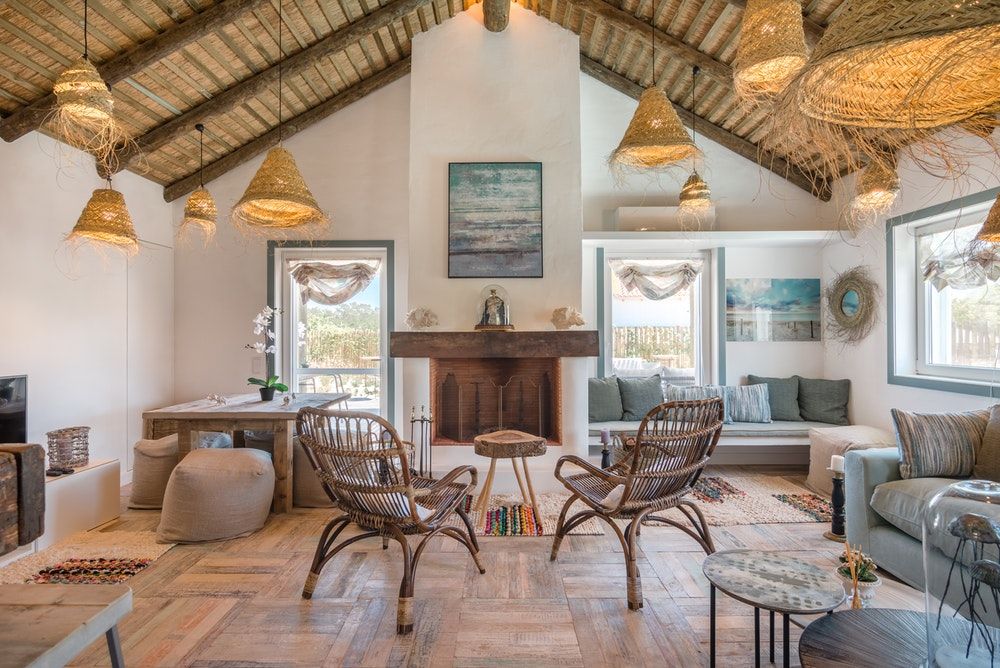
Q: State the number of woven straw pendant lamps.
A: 10